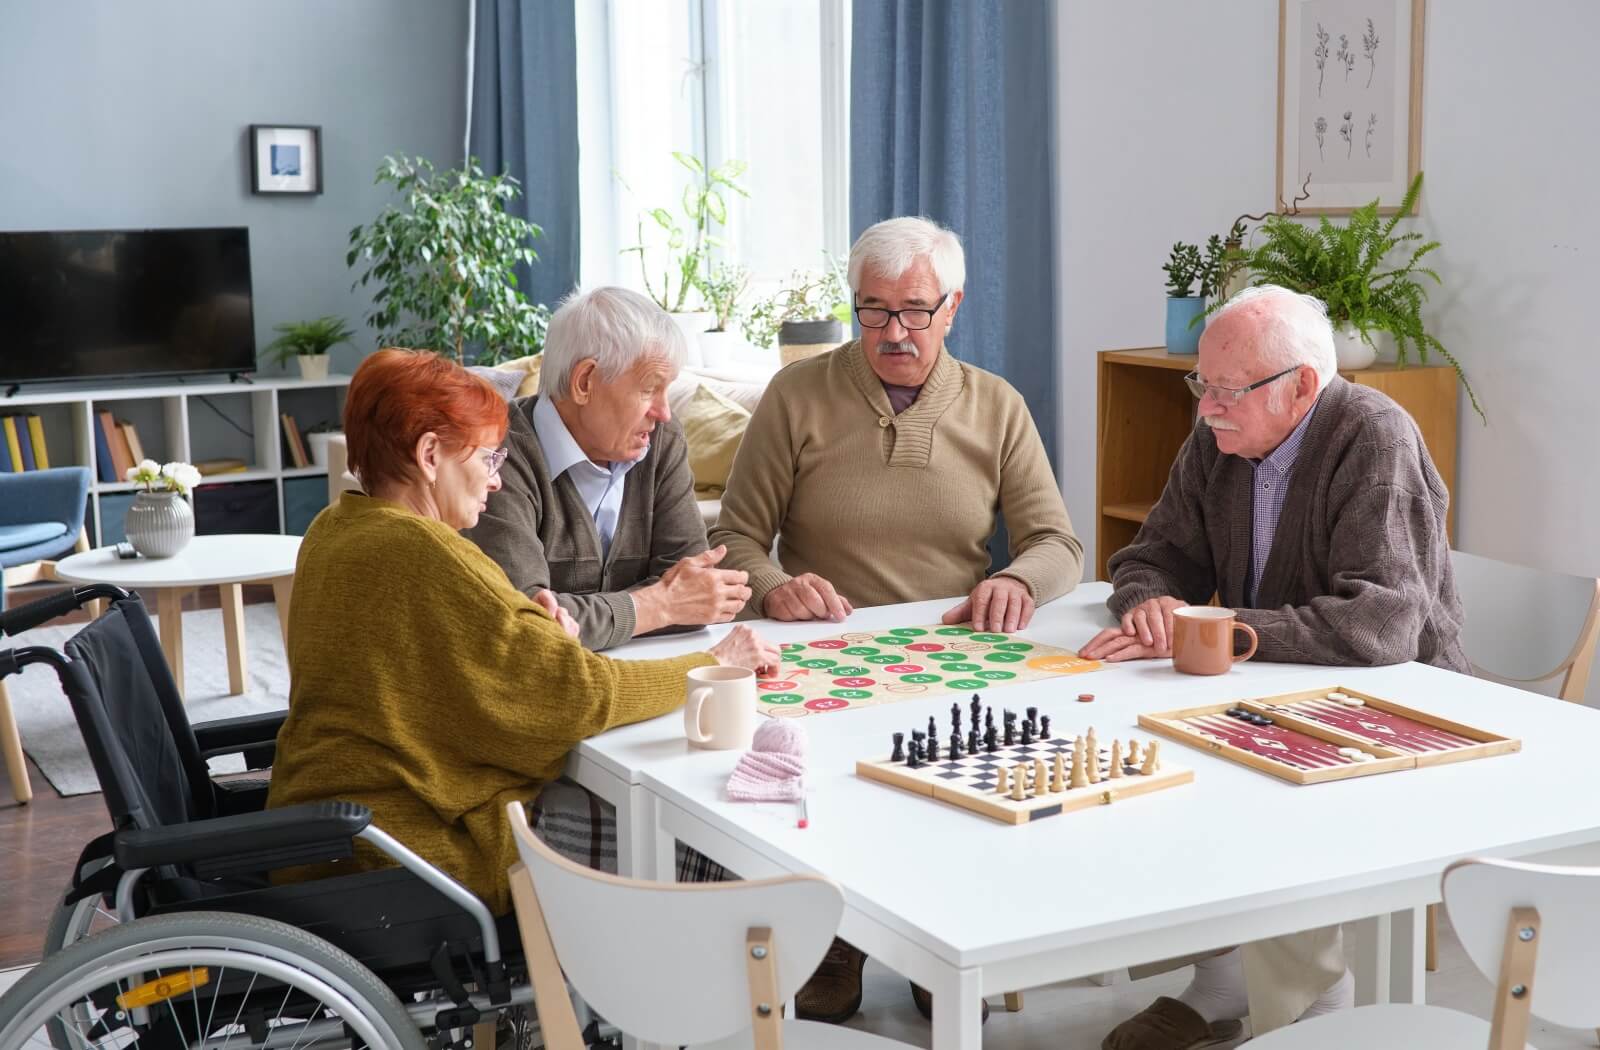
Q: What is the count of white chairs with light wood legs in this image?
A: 3